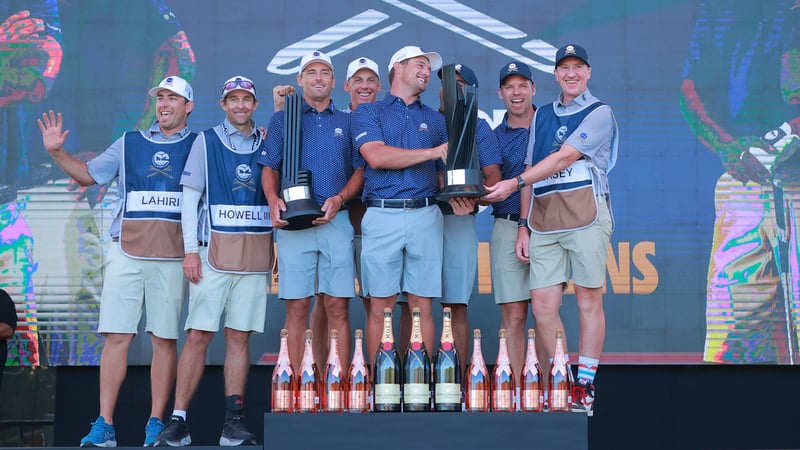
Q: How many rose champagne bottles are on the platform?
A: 8